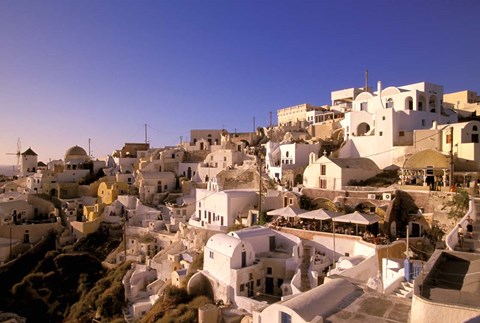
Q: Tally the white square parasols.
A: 3